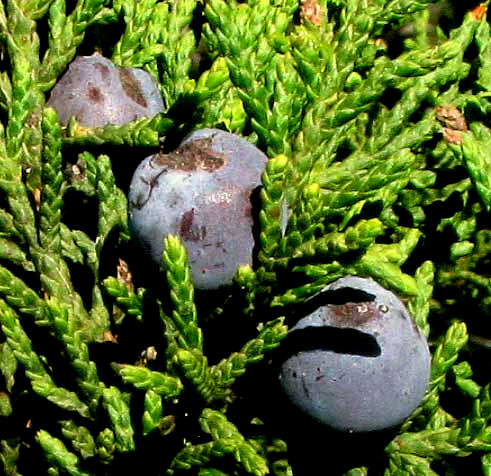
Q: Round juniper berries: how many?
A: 3